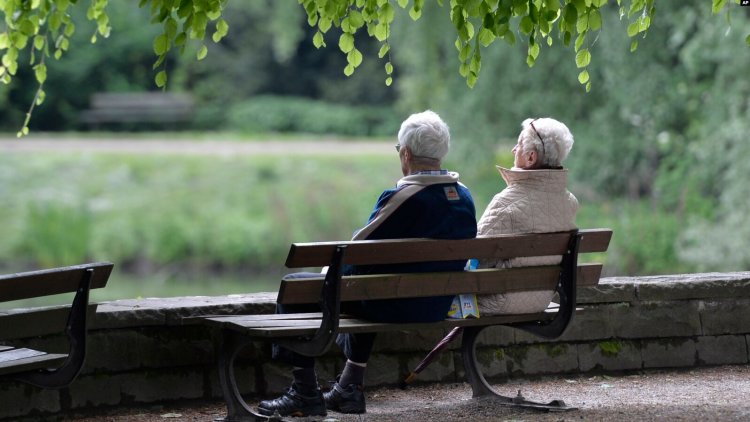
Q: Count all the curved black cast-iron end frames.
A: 3